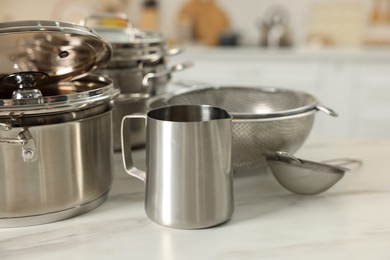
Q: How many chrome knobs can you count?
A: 1